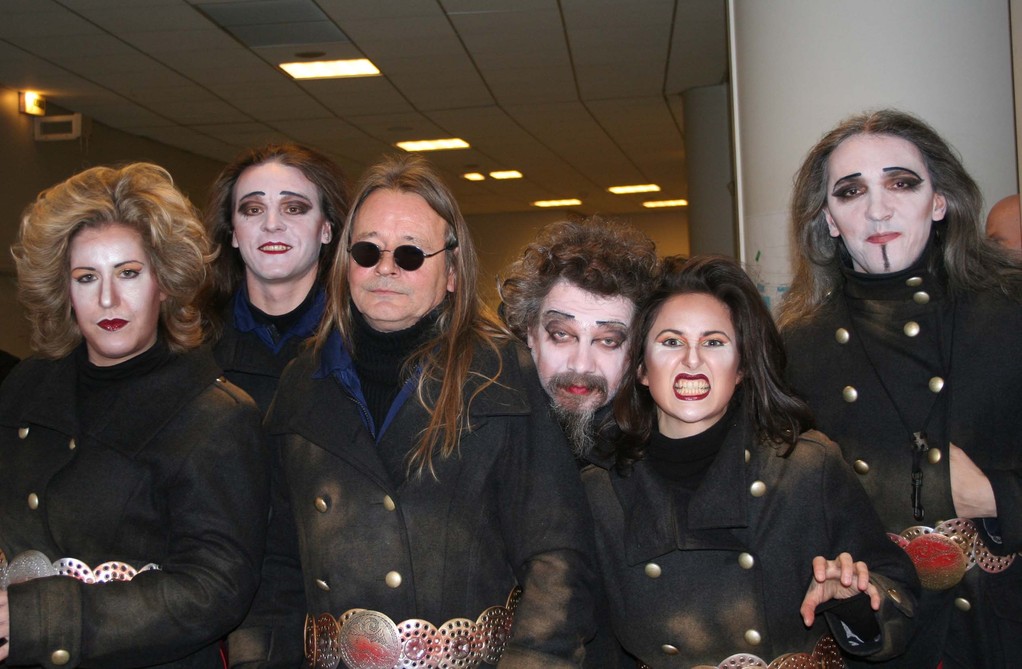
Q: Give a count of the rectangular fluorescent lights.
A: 7